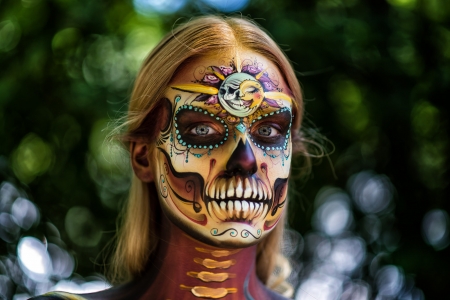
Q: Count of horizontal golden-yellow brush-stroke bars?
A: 4